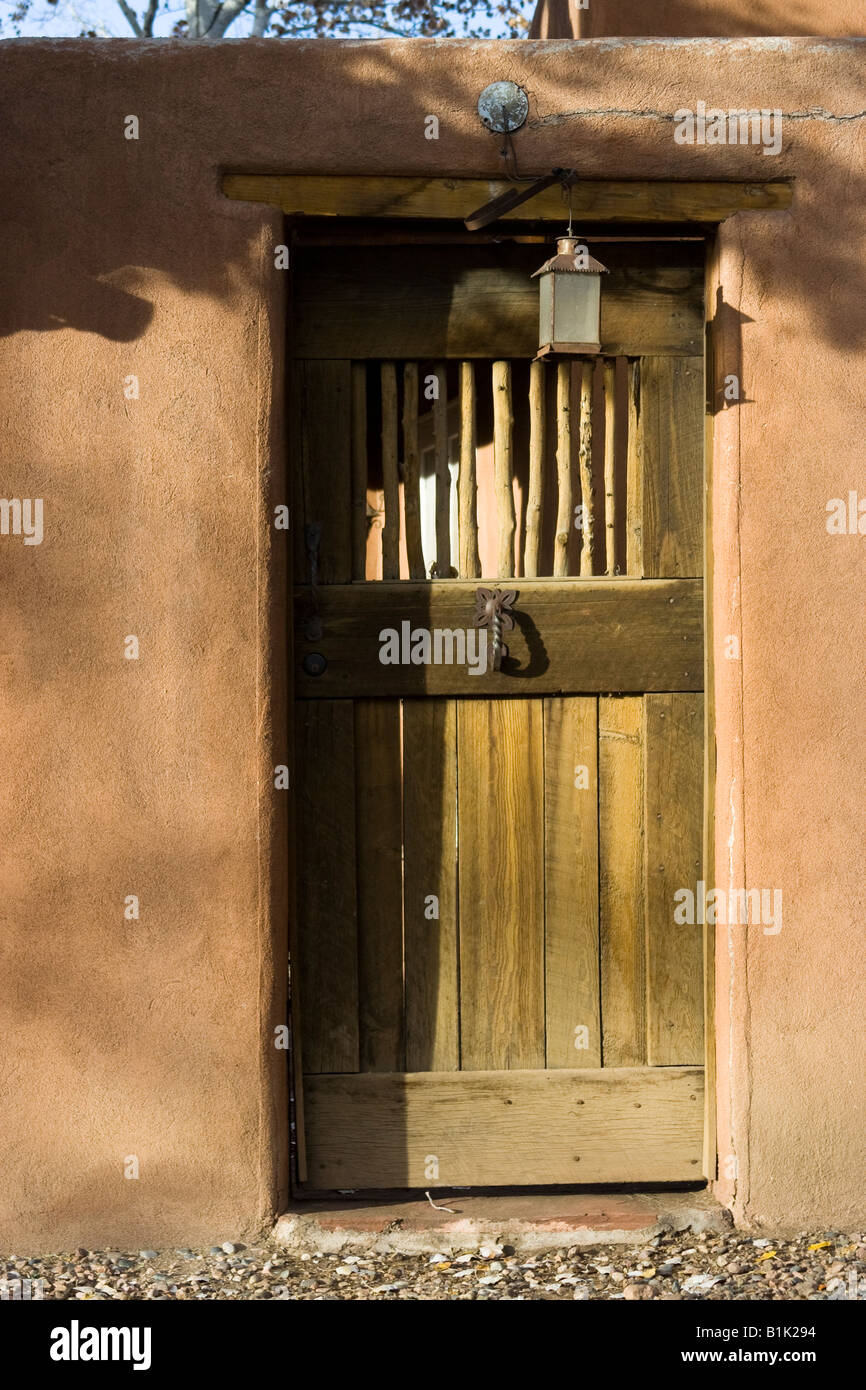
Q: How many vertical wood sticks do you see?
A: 11